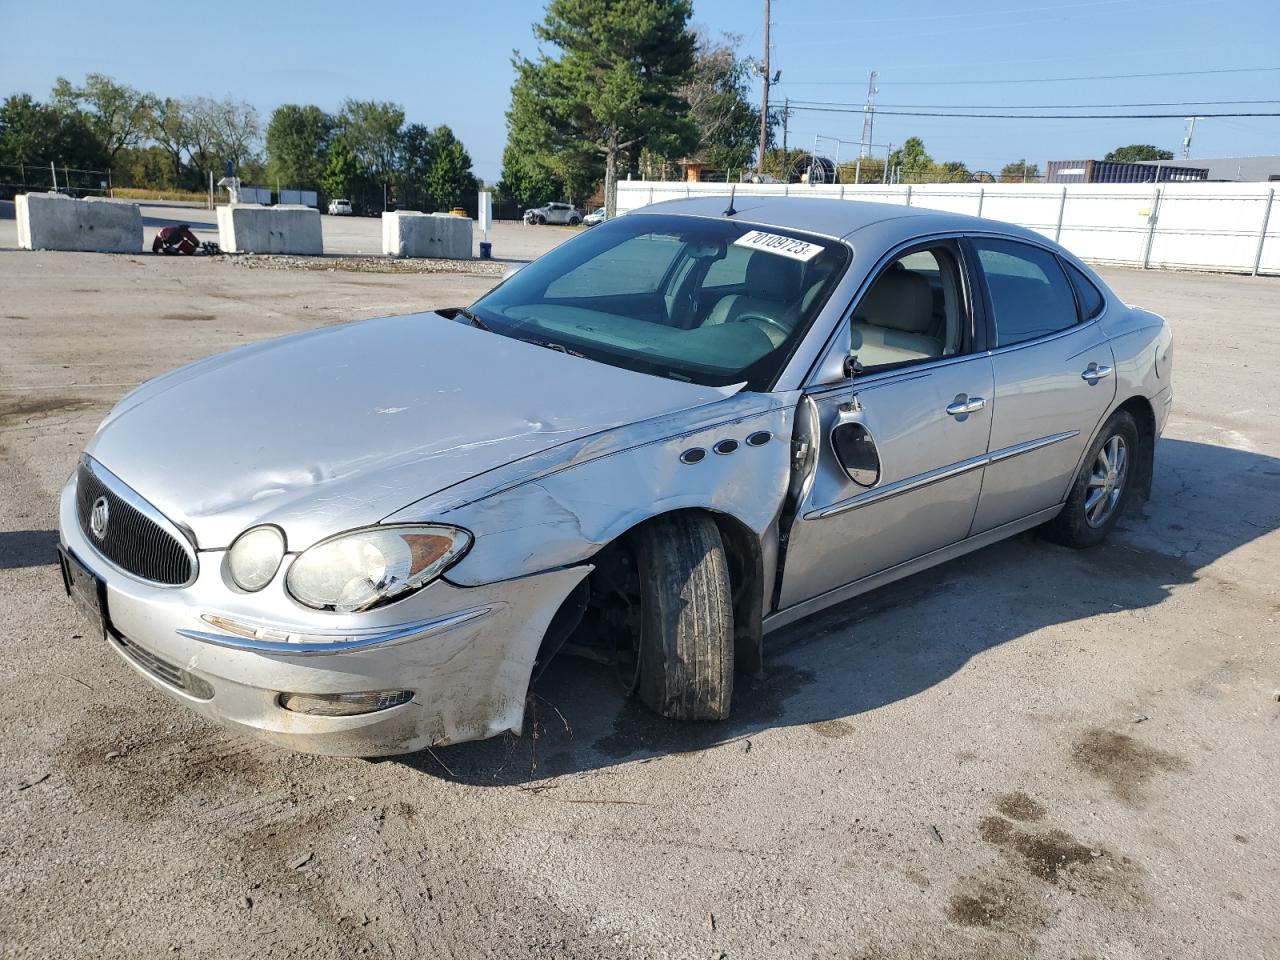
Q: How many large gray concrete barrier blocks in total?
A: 3